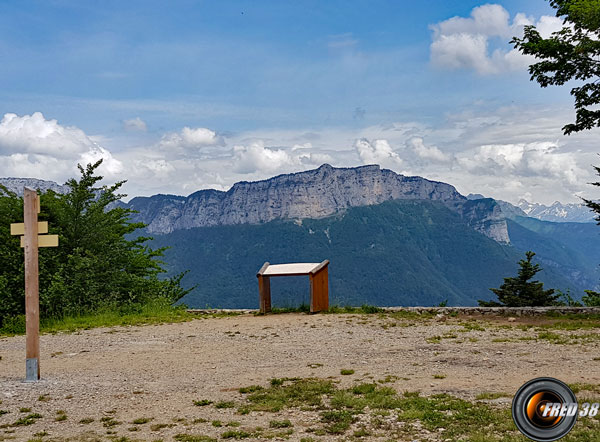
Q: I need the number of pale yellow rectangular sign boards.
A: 2